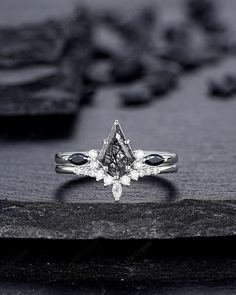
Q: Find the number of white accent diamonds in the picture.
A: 15